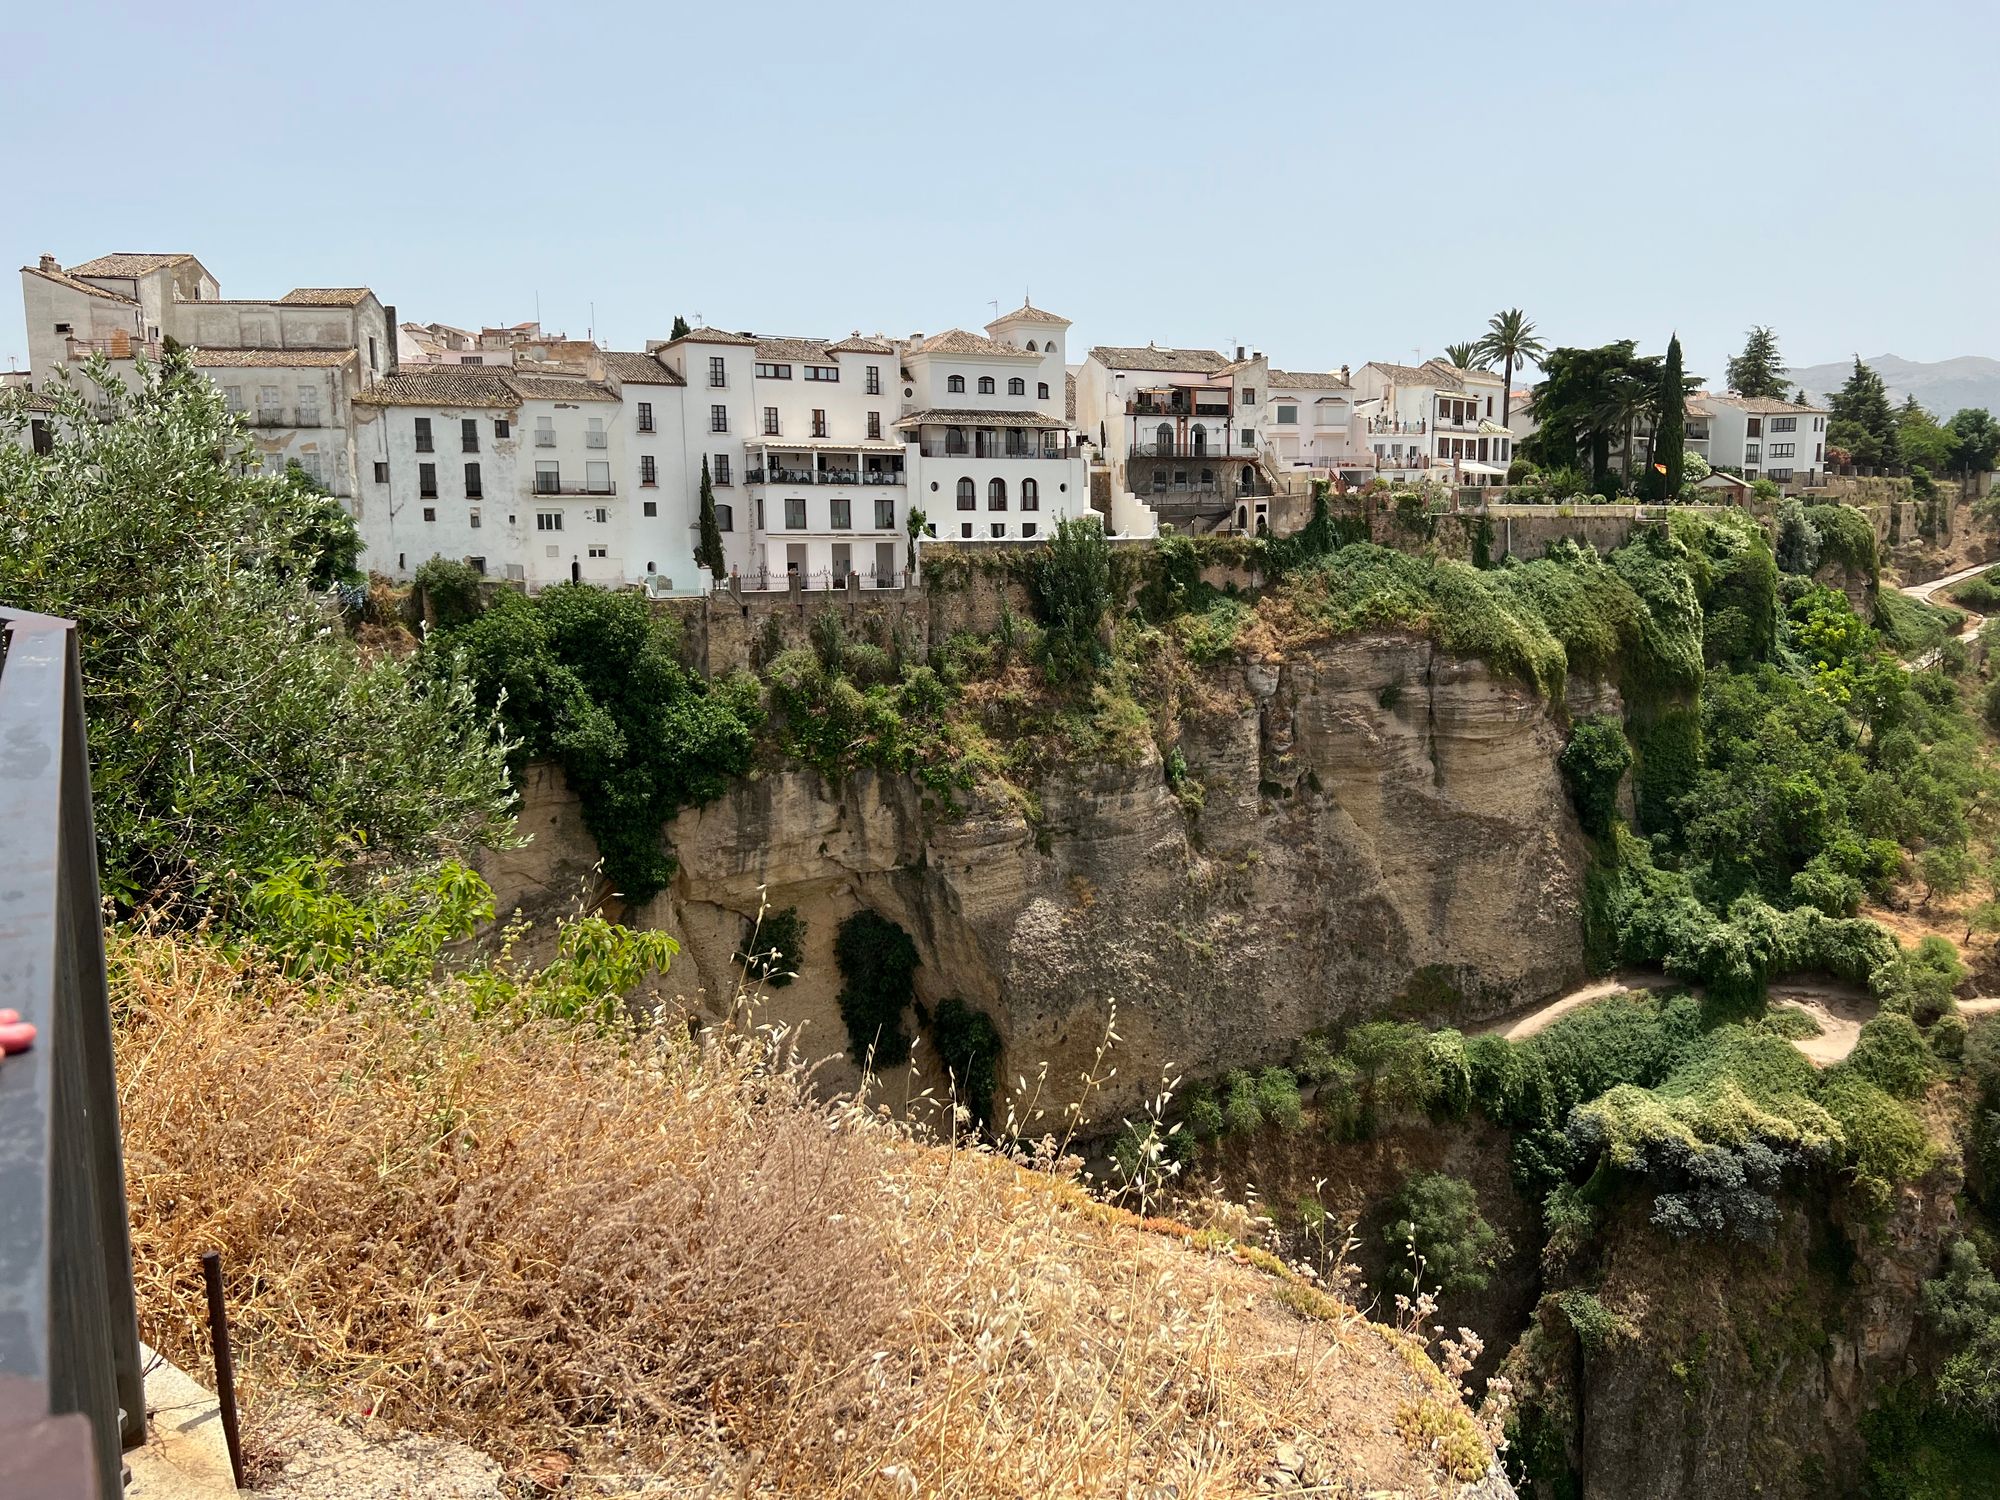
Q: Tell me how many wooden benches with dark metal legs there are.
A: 0